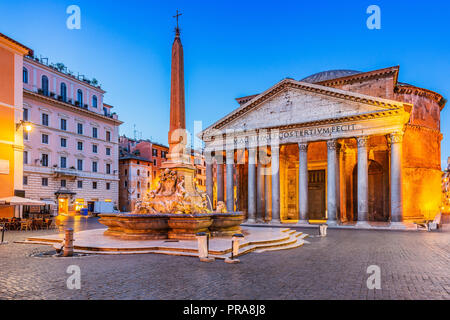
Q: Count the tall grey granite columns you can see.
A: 8